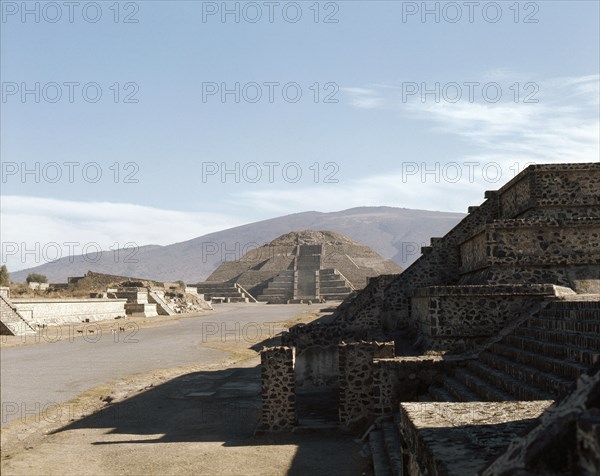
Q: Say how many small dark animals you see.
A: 3